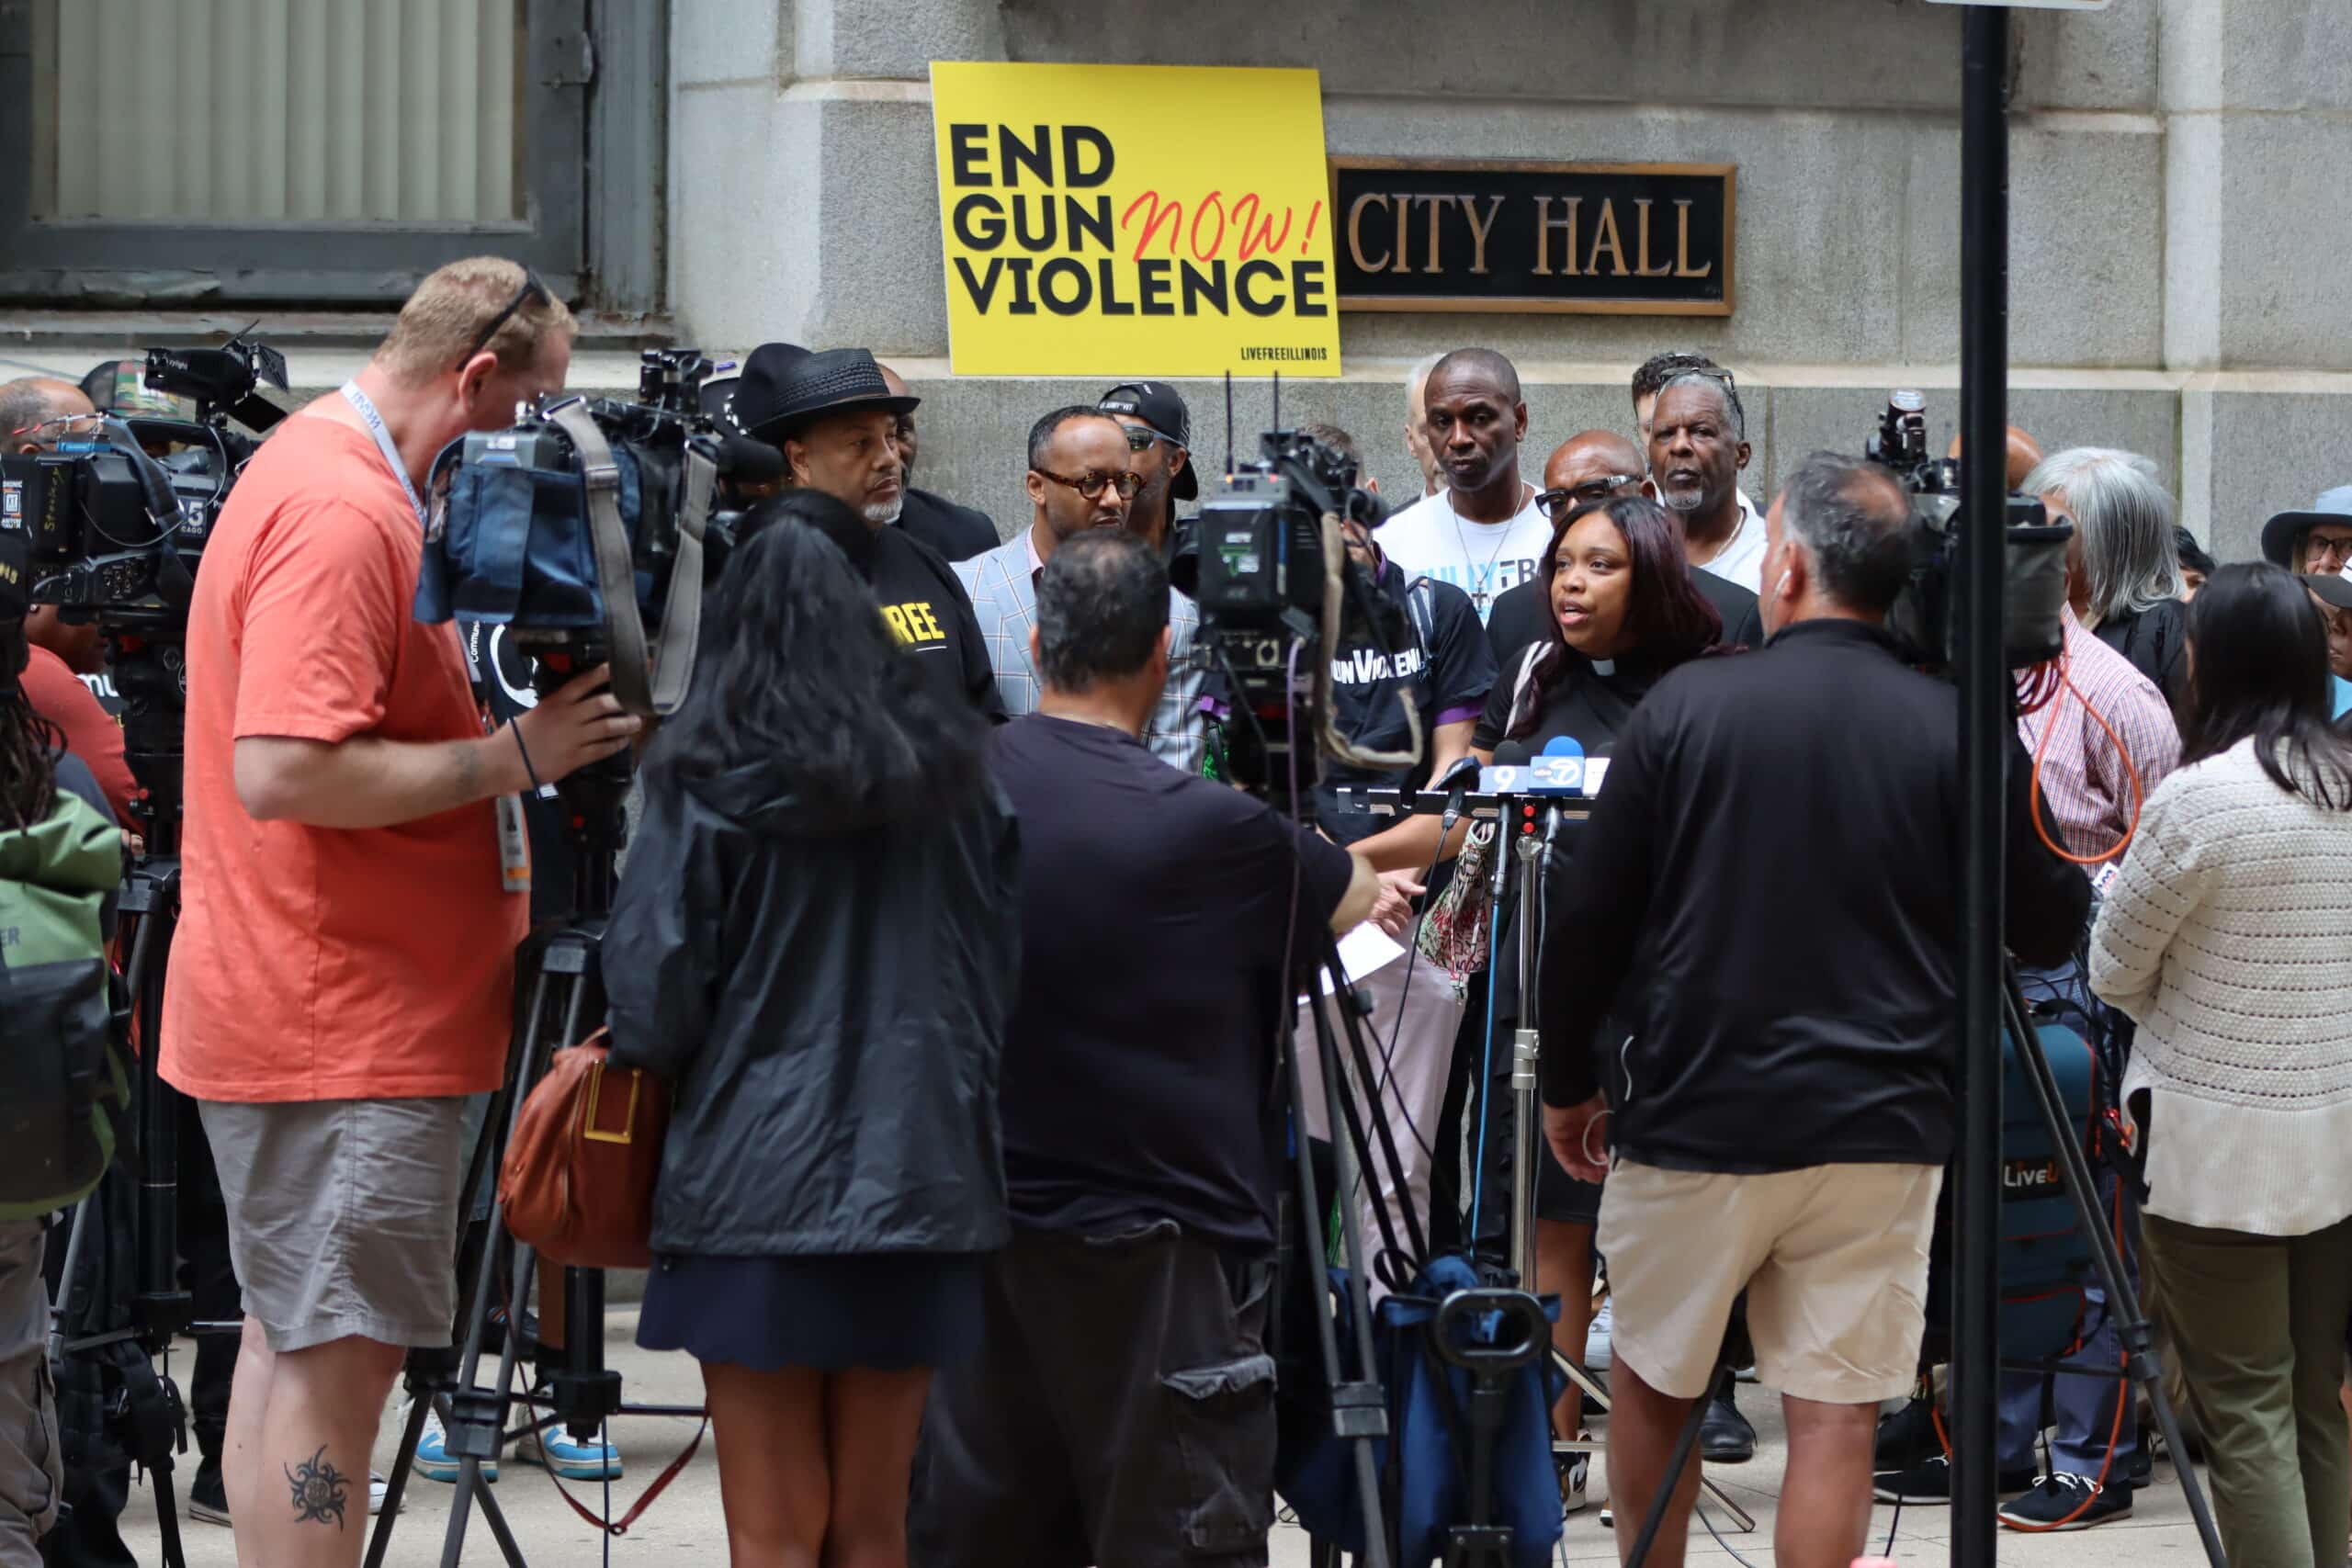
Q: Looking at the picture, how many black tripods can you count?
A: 4